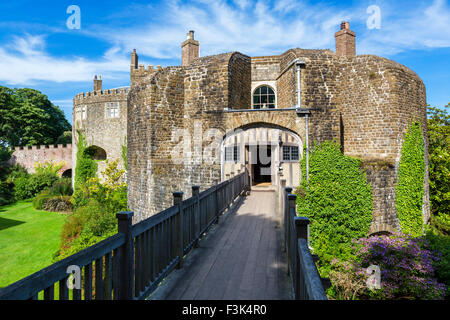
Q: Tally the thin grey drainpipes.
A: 2